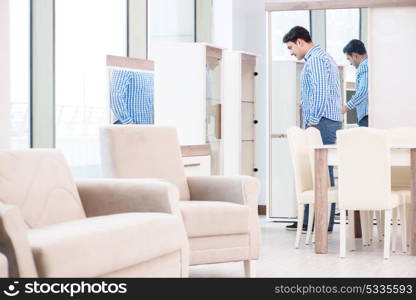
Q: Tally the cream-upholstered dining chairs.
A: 4